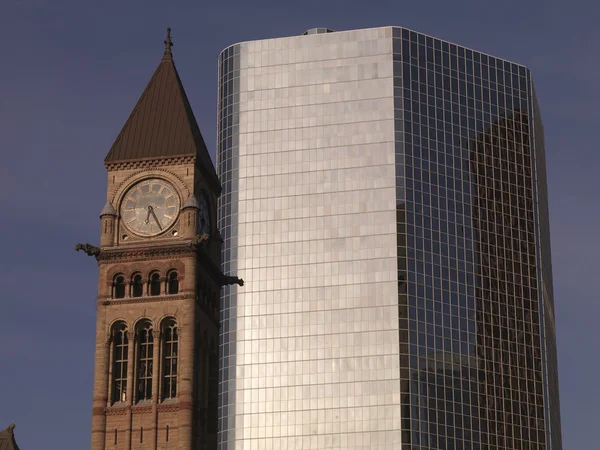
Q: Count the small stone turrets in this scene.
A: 2